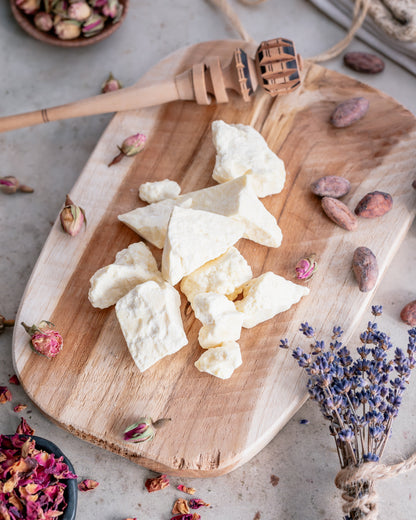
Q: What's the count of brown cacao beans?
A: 7